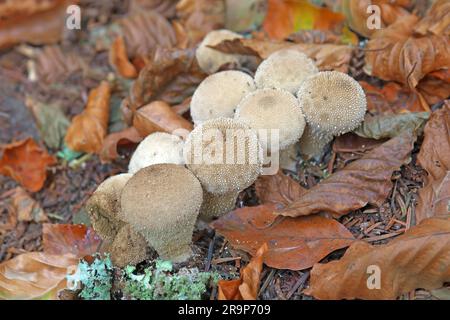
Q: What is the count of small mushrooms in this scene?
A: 9